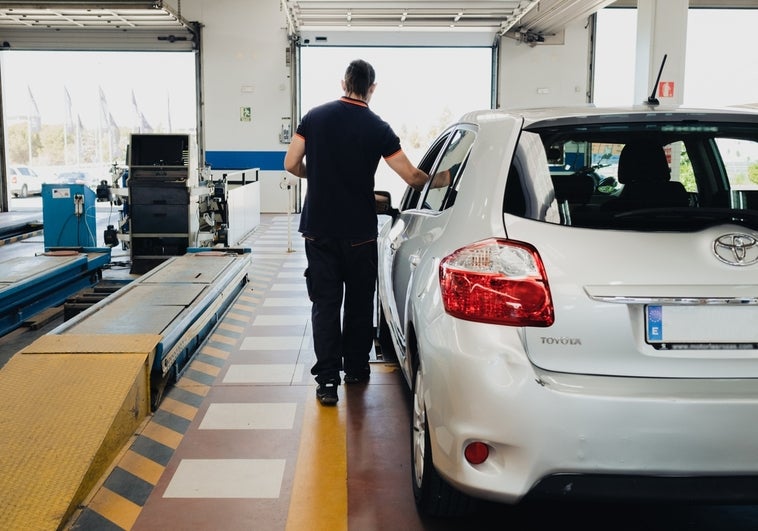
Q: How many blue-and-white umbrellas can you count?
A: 0